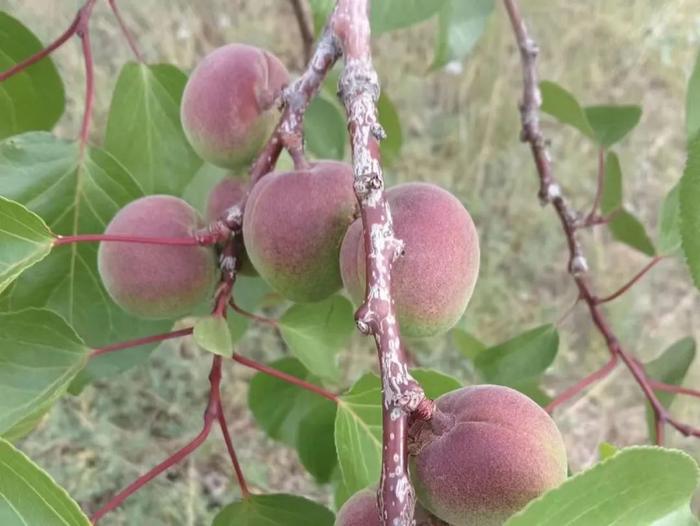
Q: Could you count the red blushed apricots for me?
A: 7